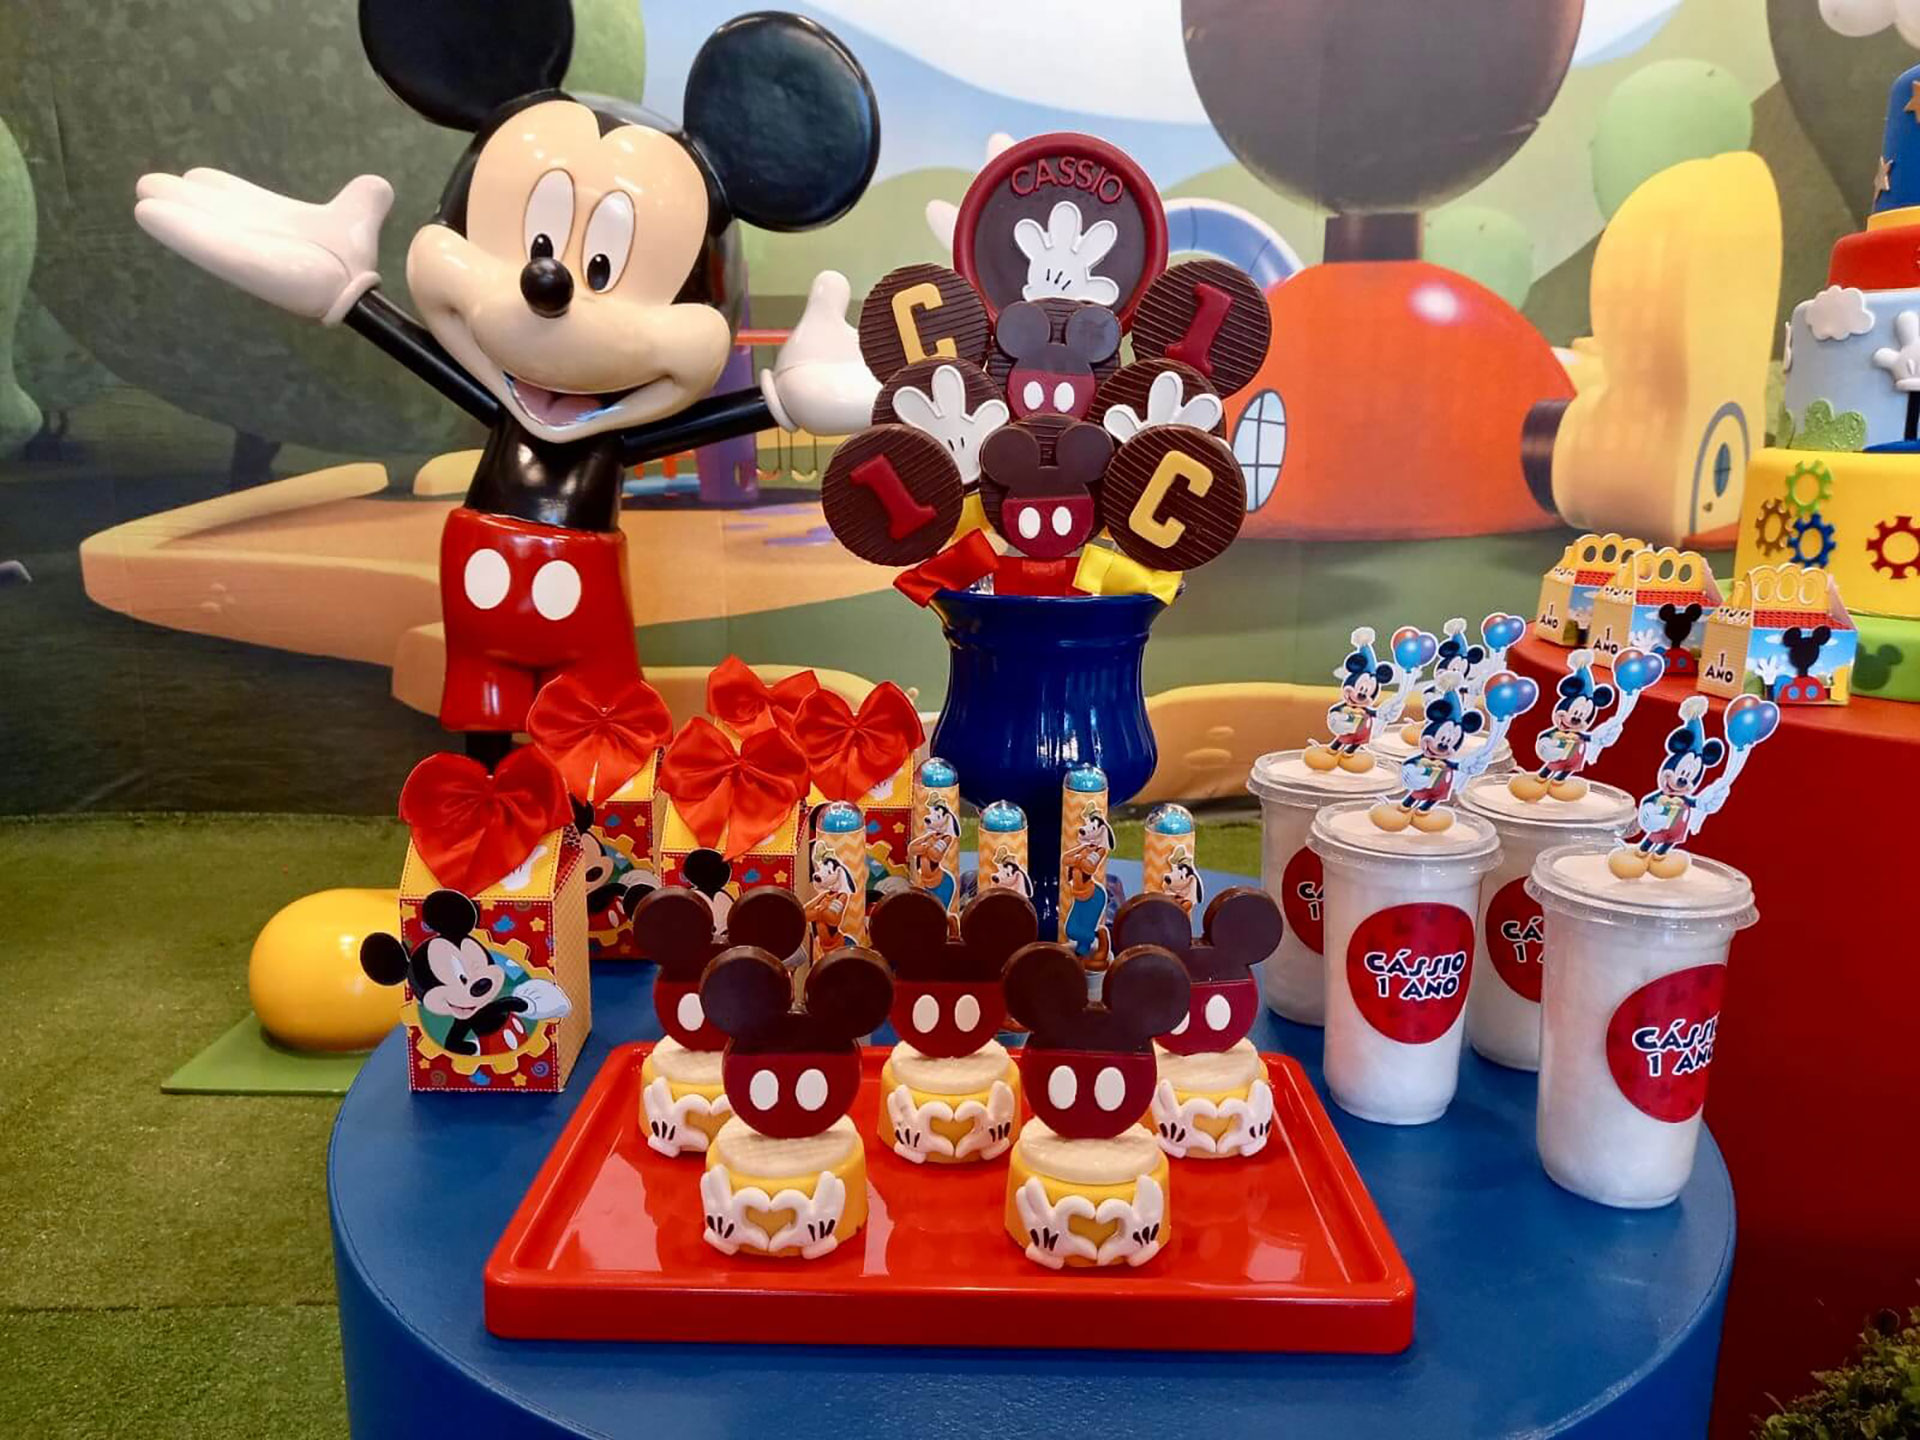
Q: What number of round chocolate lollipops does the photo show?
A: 9